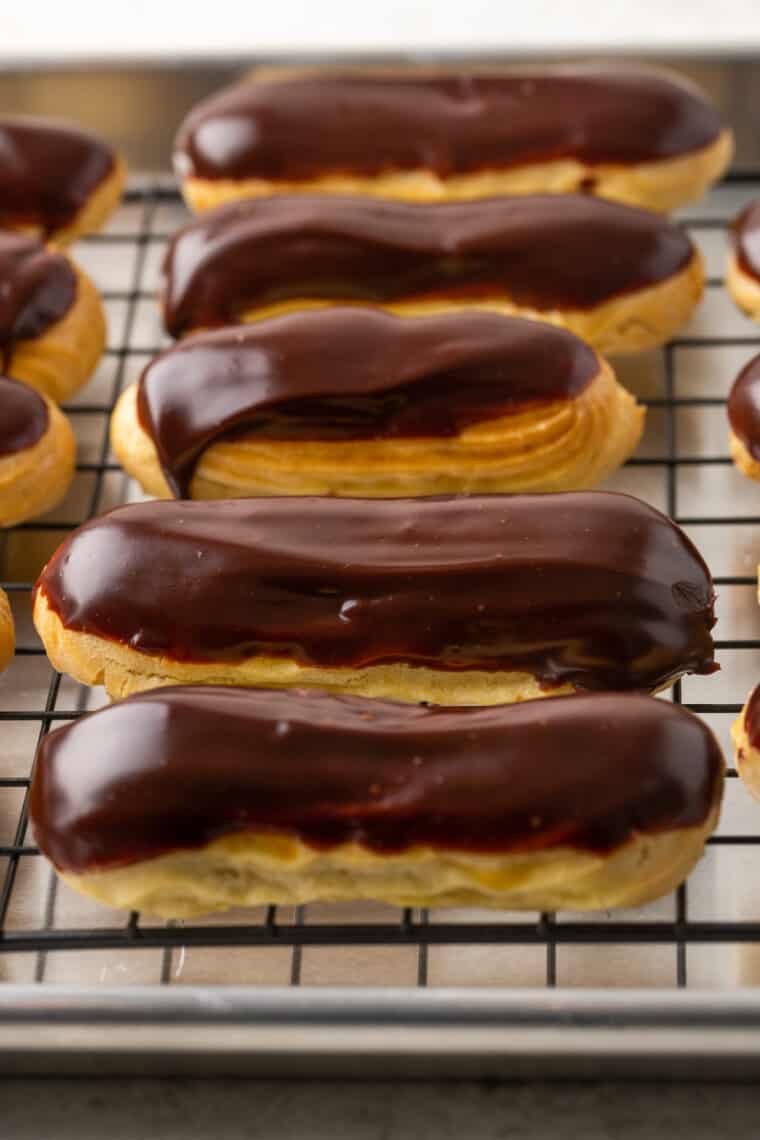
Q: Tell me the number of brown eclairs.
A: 11